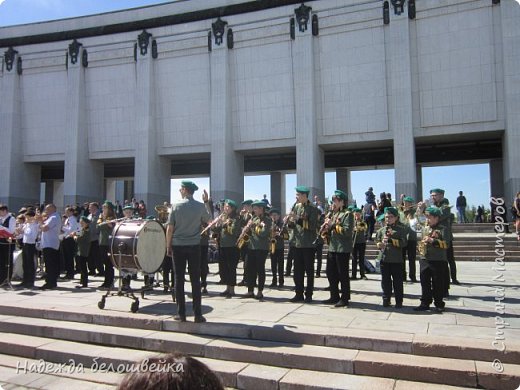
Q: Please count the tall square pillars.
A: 7